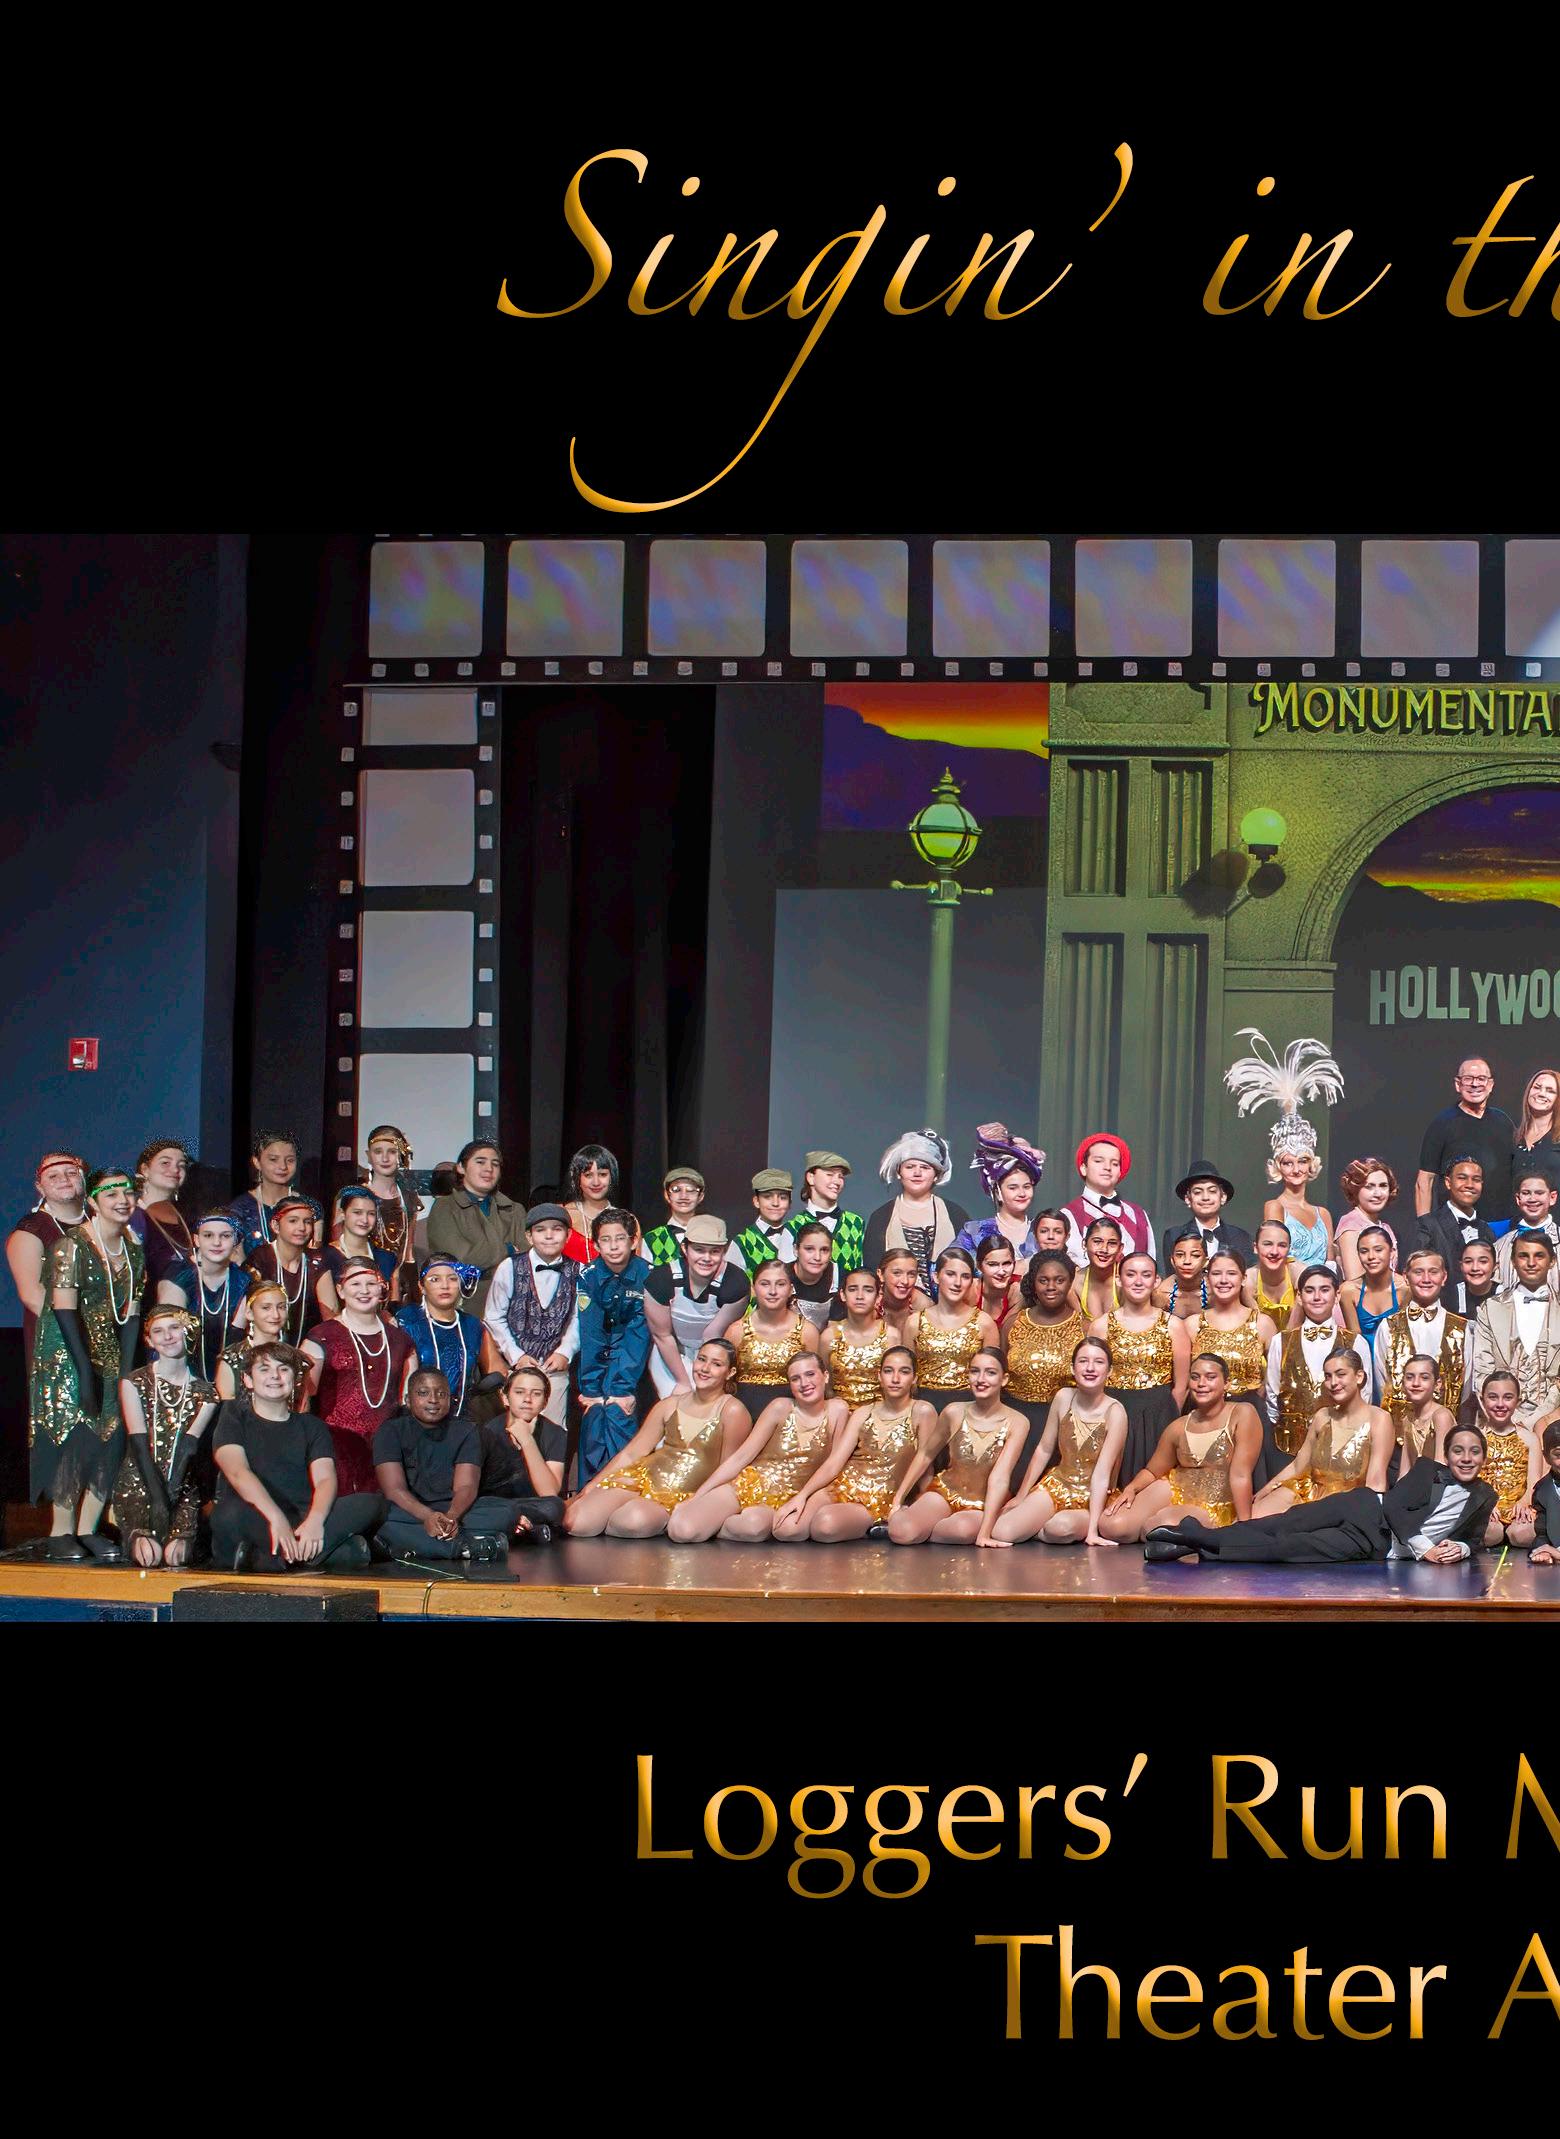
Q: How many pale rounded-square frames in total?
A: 13